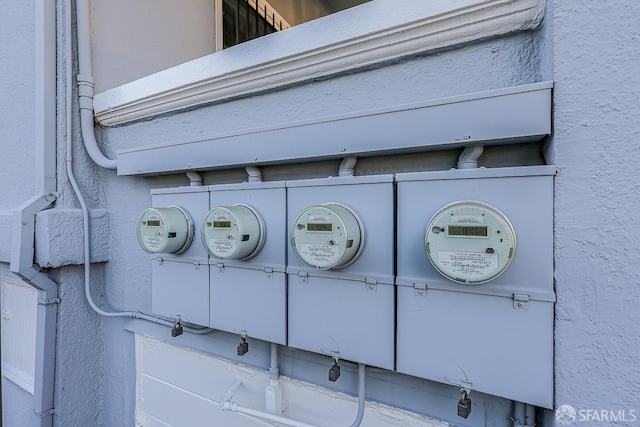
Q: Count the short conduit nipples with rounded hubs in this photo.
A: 4